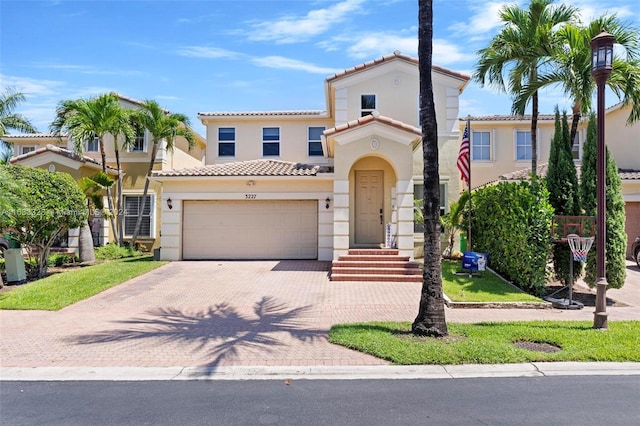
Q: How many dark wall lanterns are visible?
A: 2